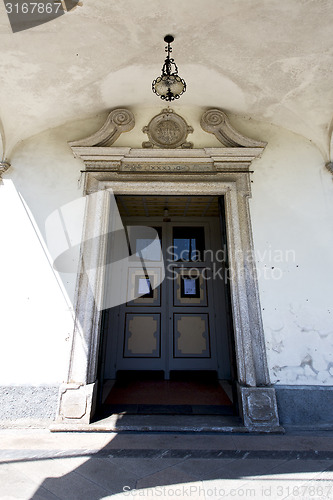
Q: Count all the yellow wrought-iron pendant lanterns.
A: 0